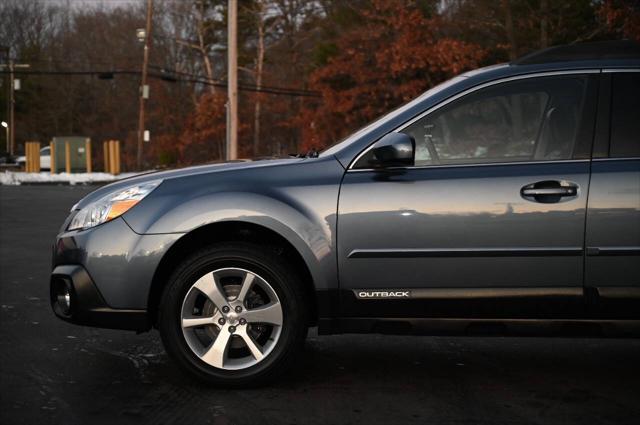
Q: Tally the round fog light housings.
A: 1